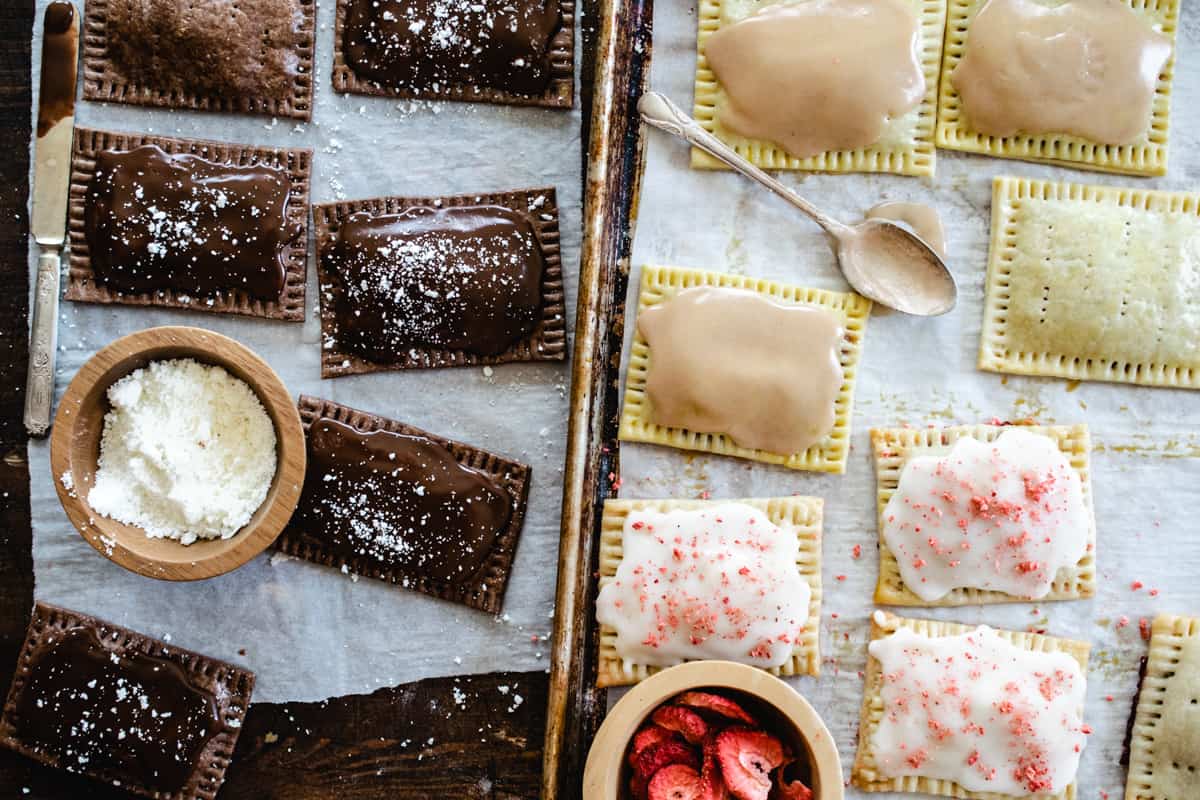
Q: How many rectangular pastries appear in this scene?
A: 14